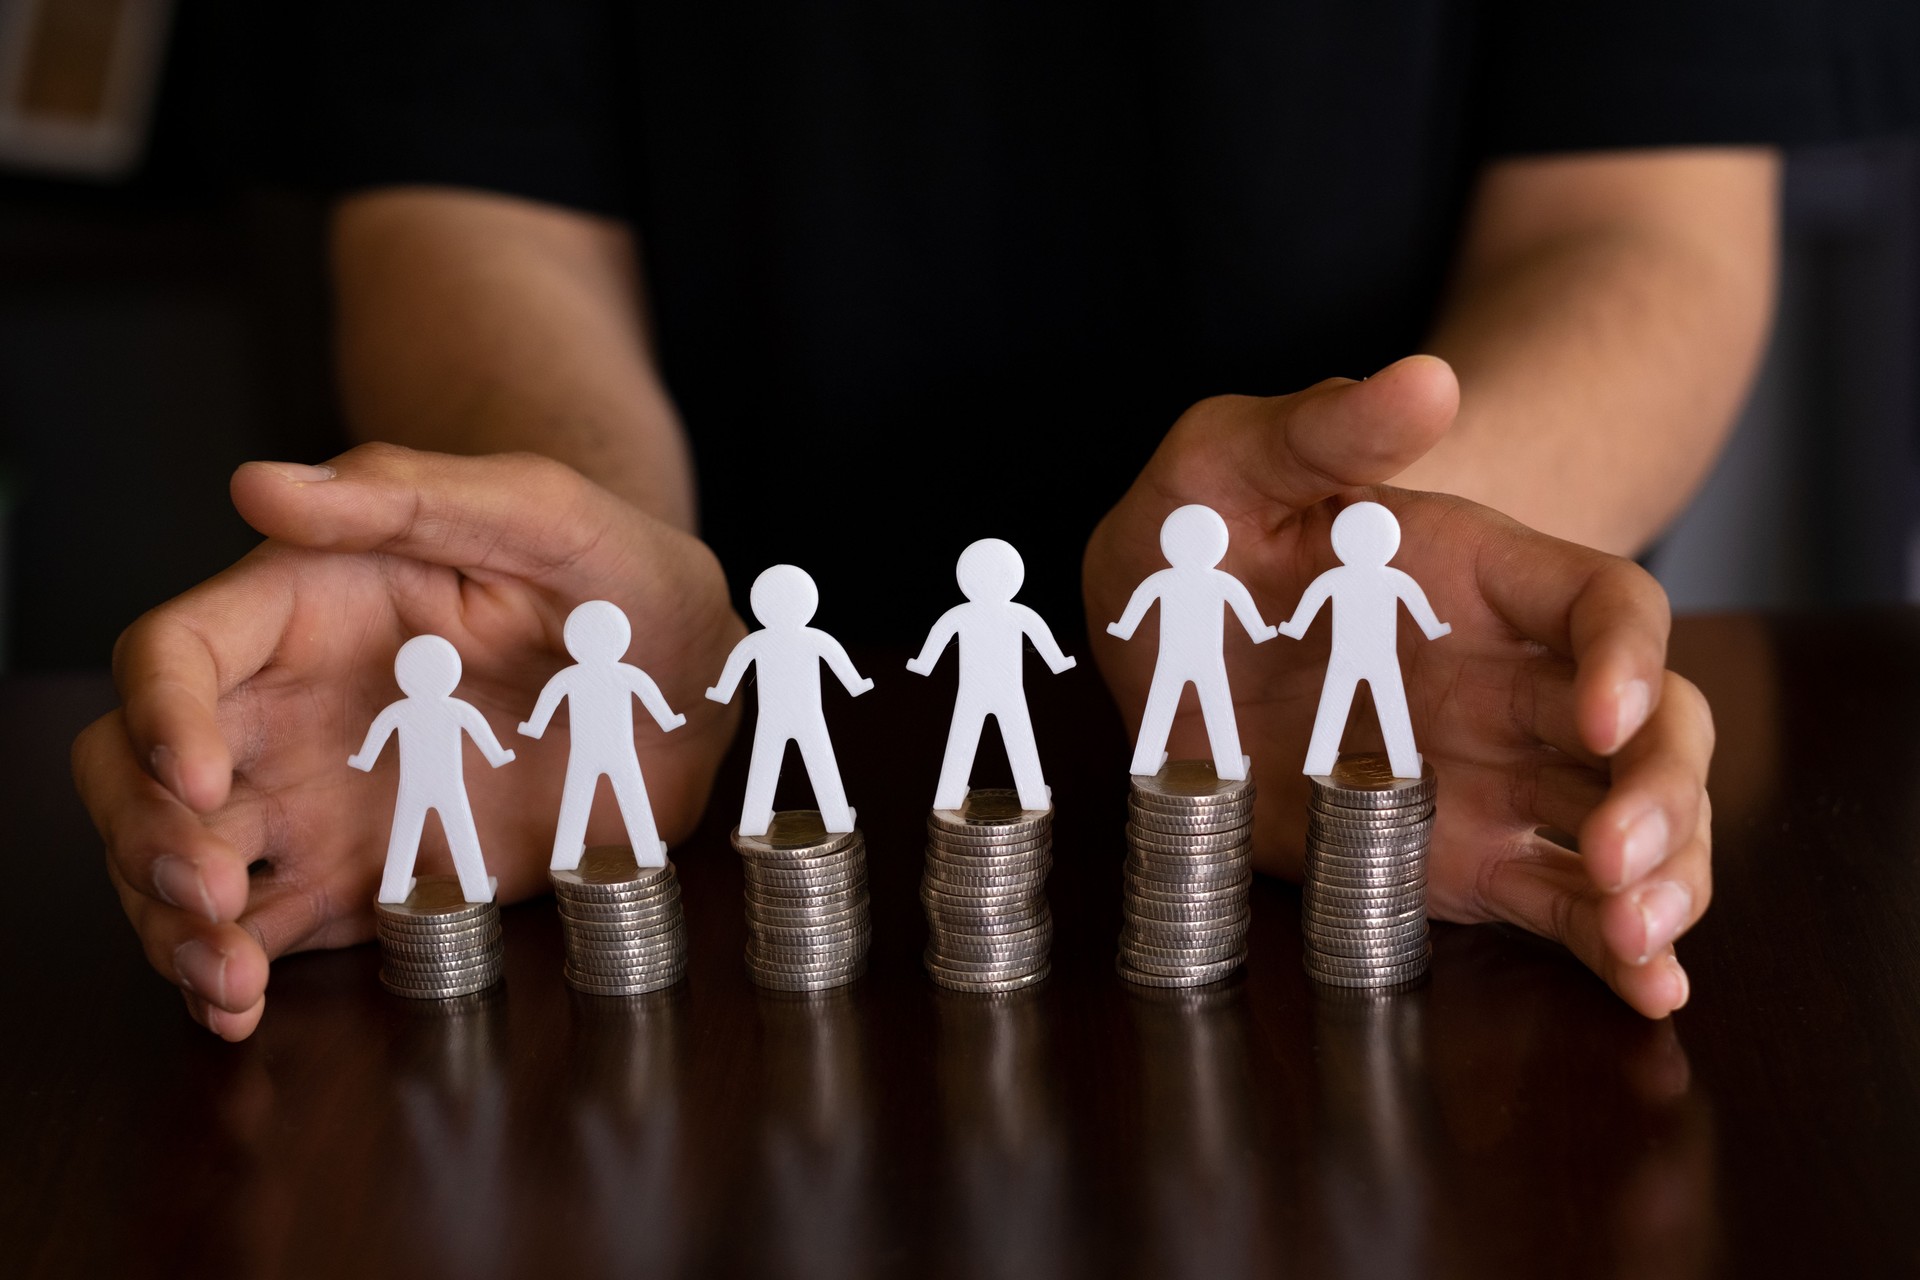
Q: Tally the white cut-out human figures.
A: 6